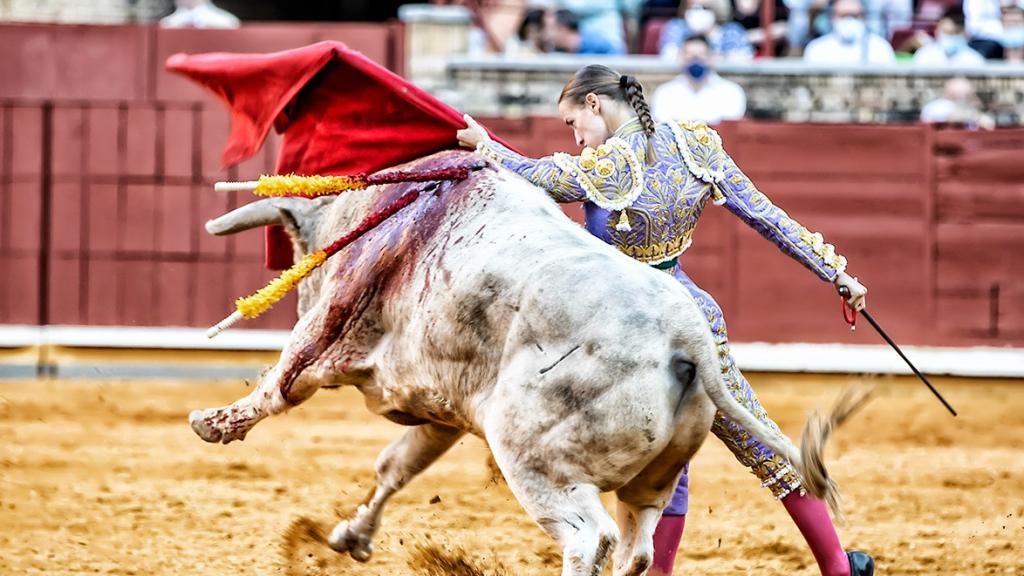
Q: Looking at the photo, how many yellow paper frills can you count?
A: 2